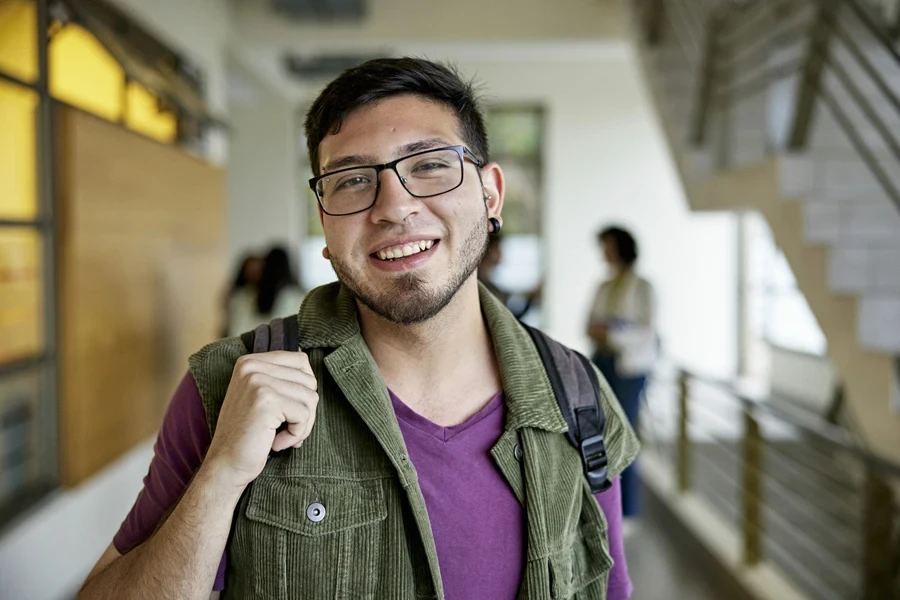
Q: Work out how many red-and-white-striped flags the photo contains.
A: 0